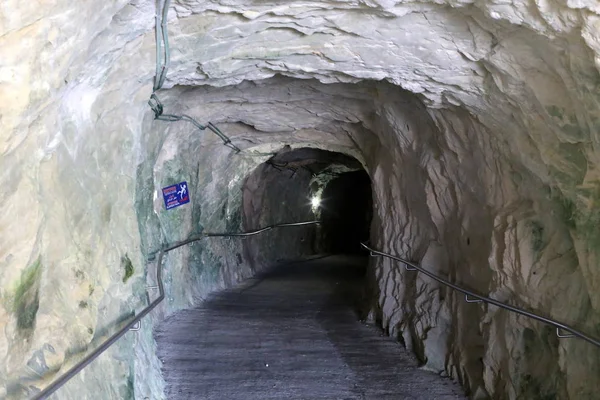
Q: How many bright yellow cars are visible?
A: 0